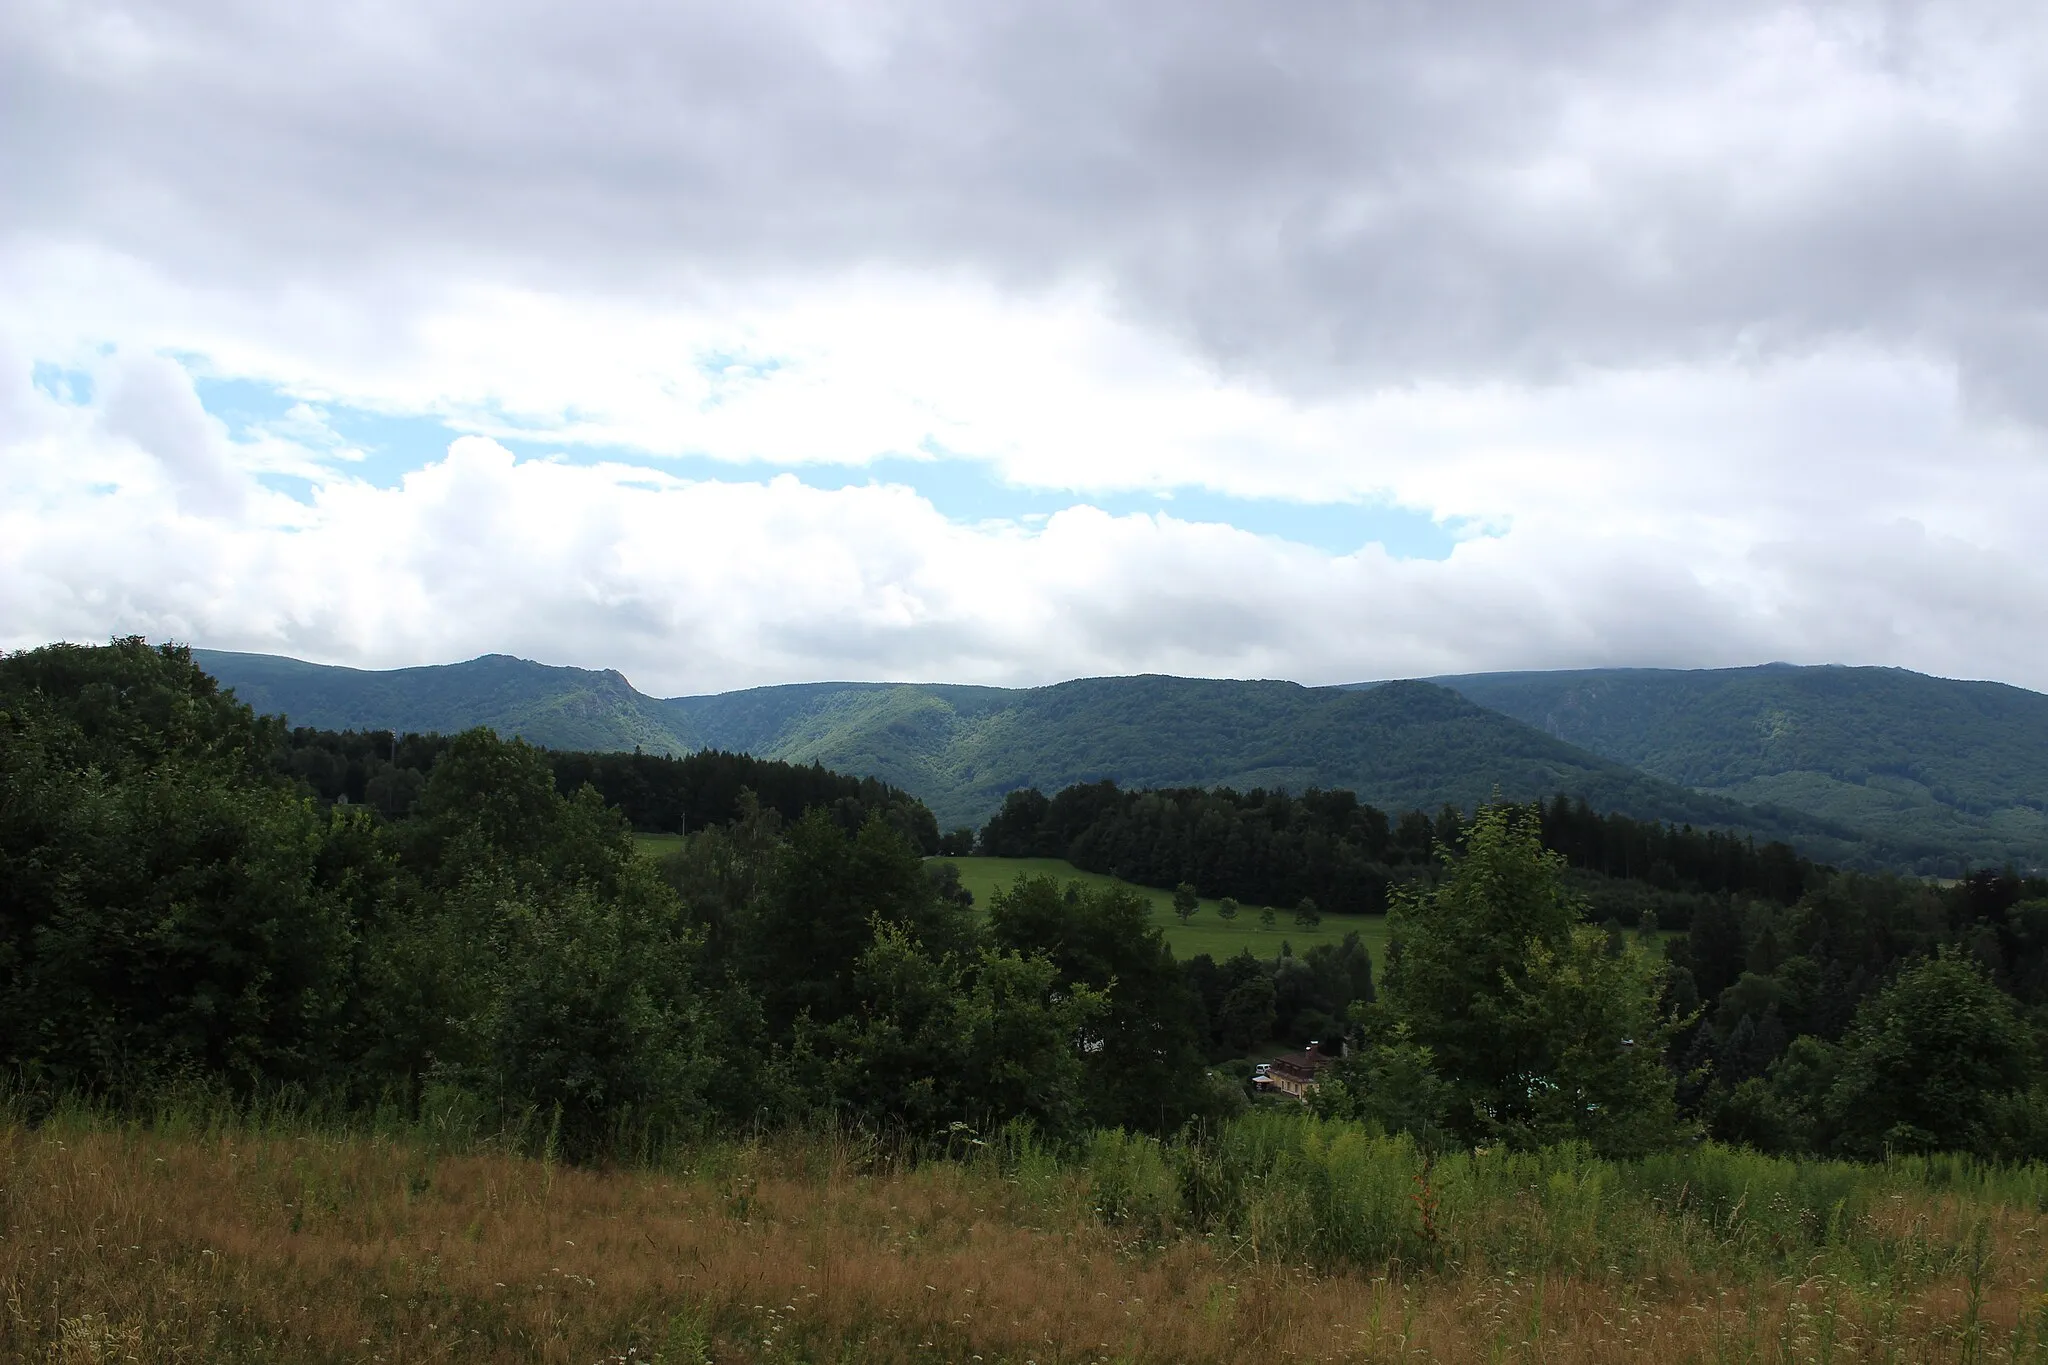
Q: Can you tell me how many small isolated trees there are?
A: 4